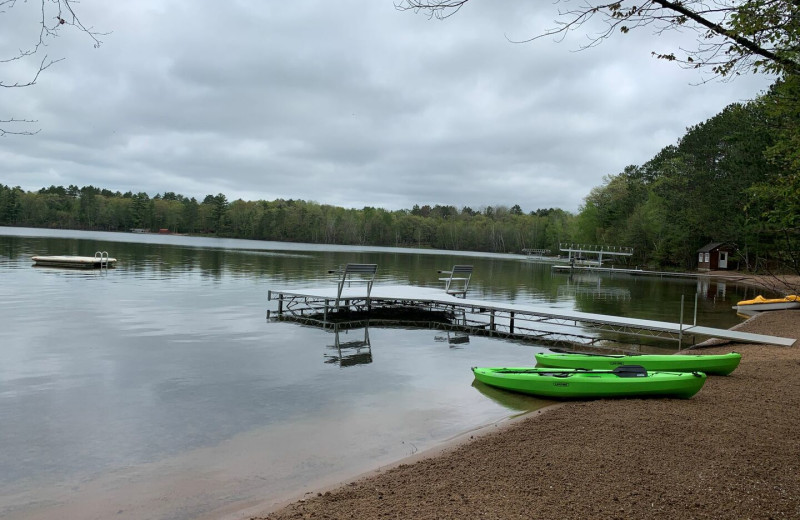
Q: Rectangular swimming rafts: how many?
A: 1